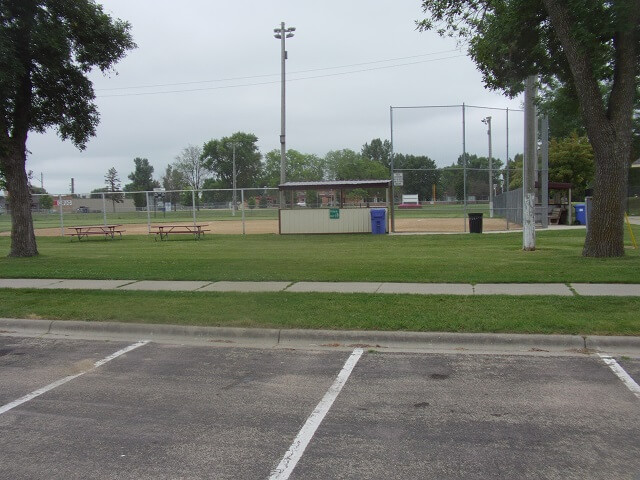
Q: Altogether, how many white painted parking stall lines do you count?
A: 3